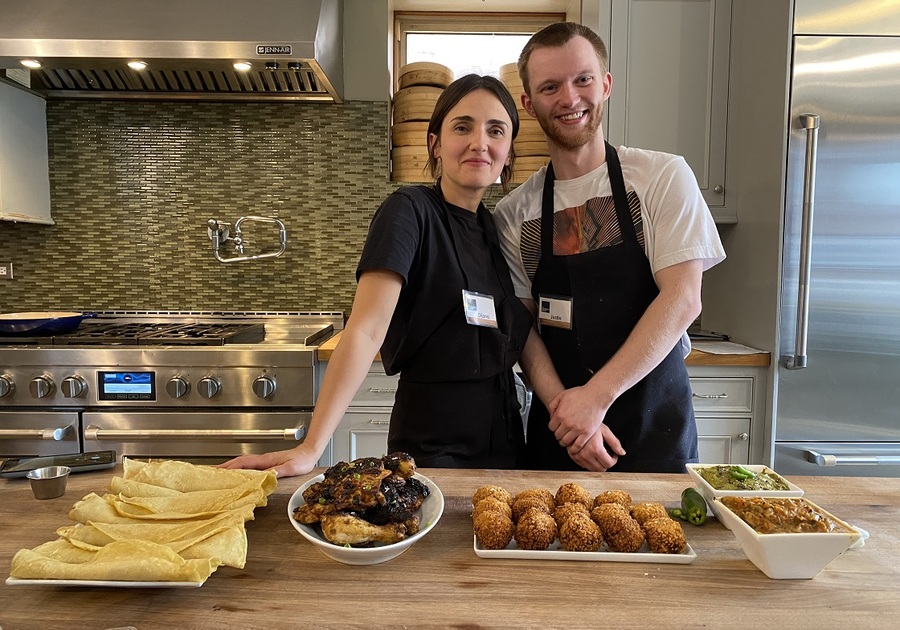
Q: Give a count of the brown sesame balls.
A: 14